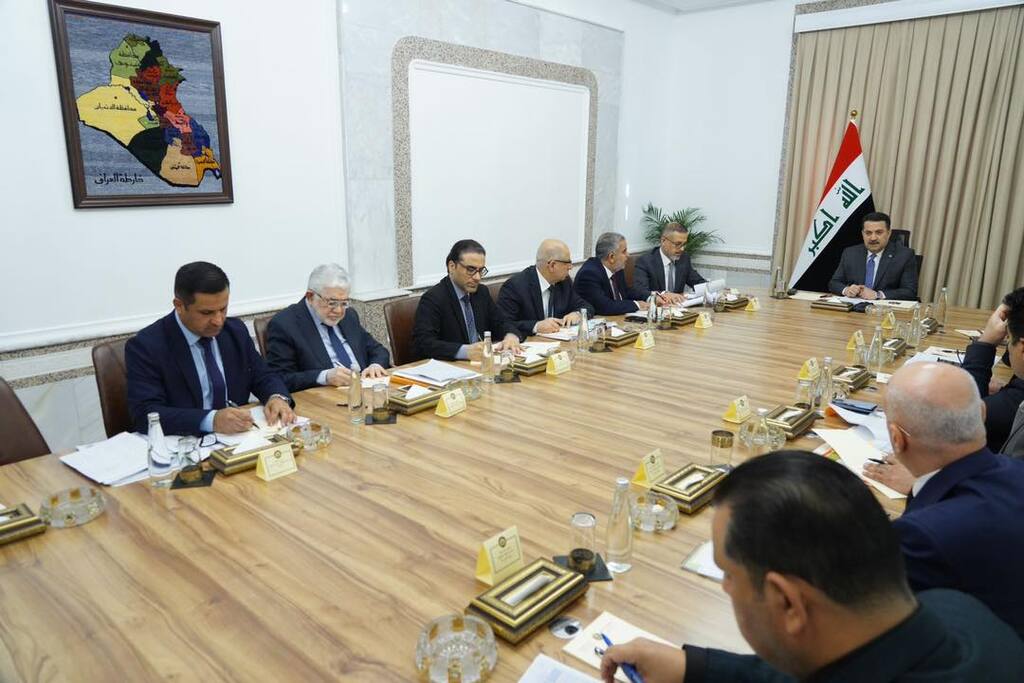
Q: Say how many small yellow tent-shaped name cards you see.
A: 12